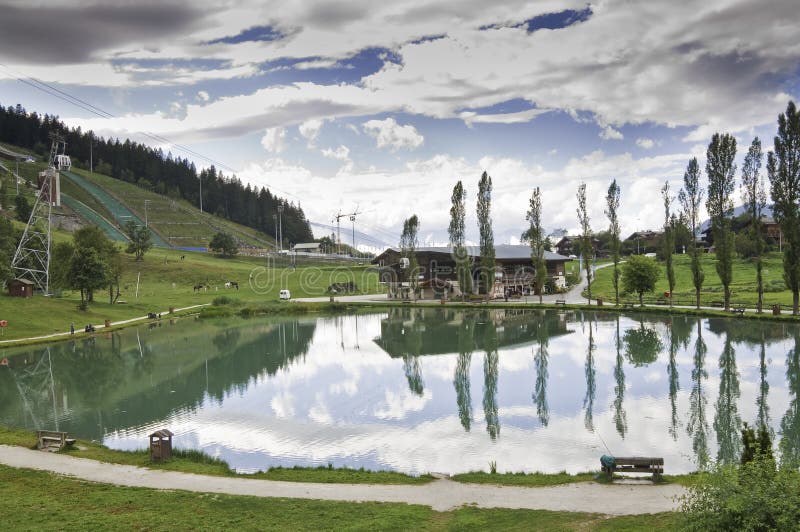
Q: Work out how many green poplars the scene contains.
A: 11